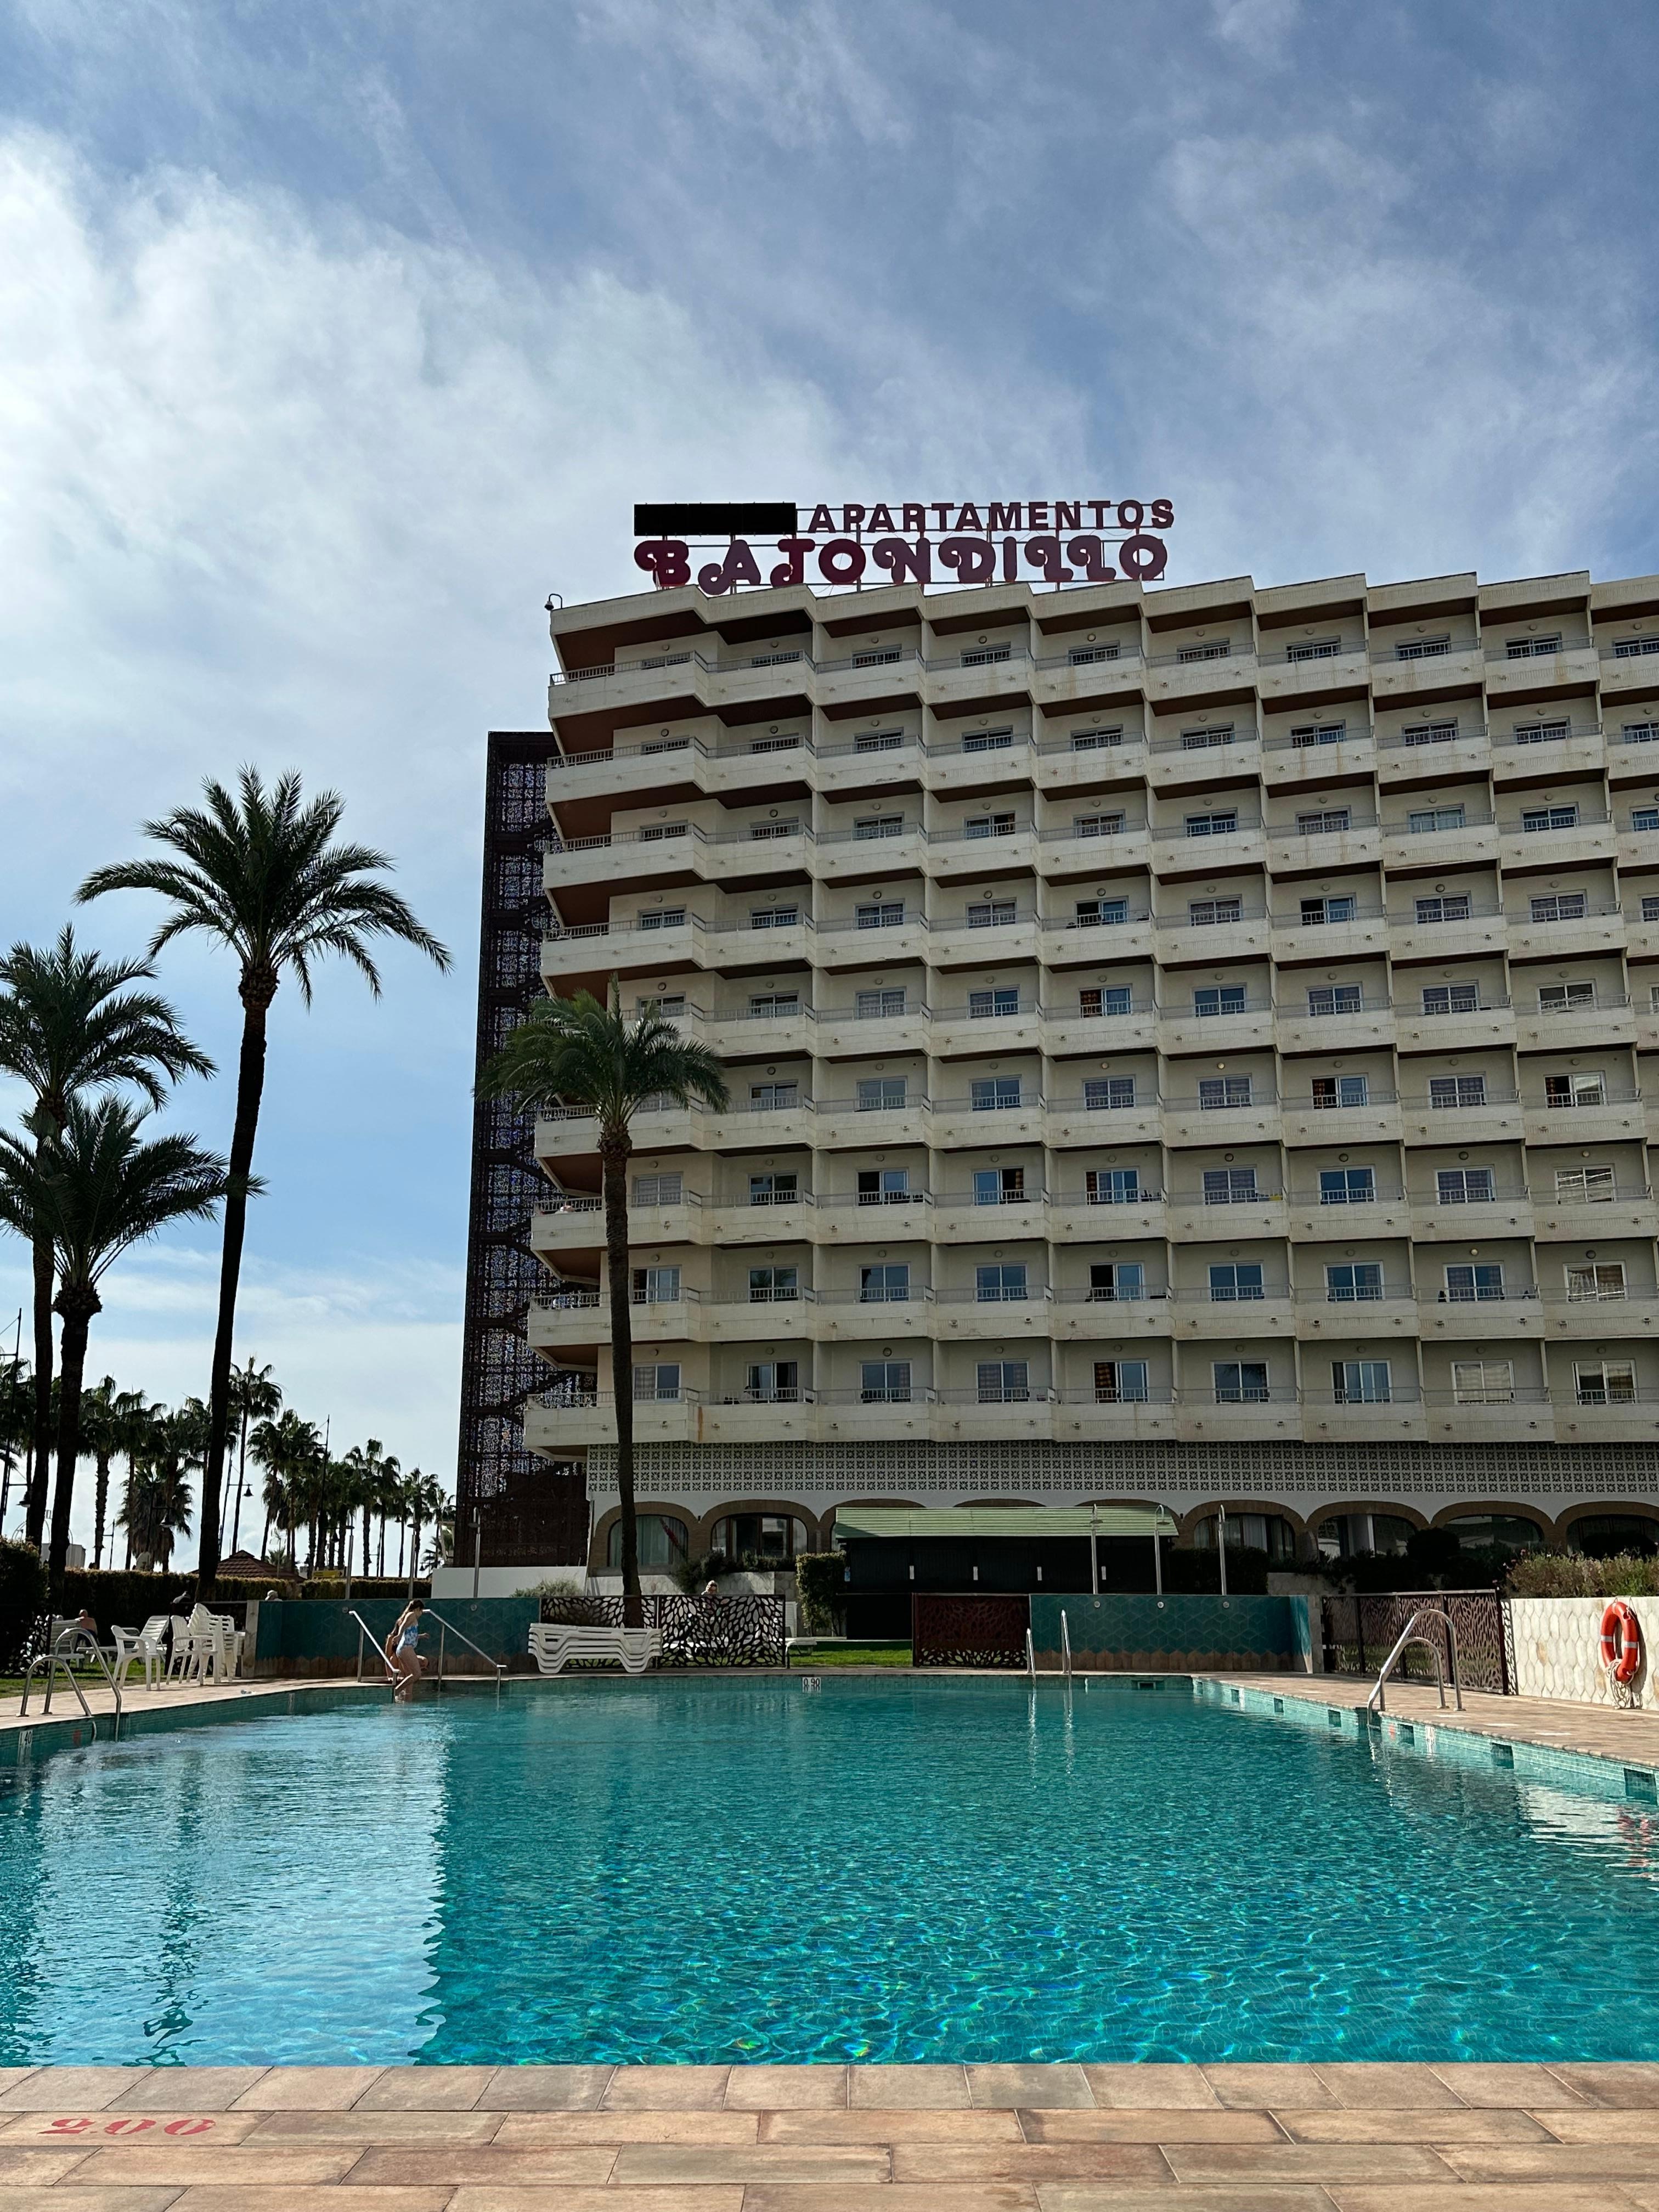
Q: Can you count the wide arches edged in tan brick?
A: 9